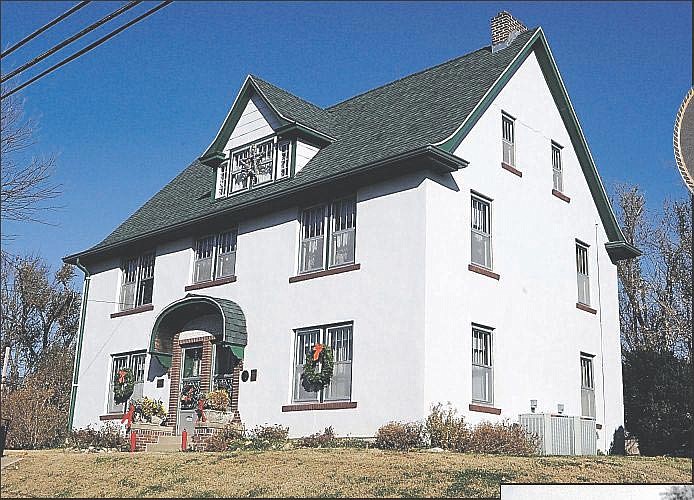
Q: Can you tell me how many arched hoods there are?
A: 1